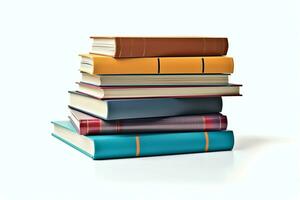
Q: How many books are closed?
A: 7